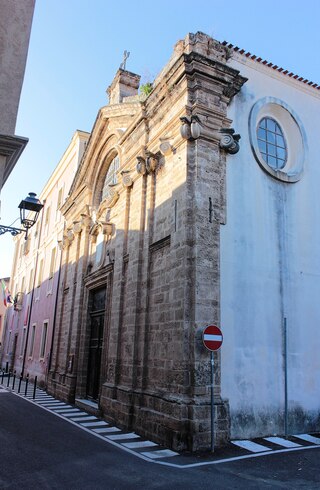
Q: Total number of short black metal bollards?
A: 6